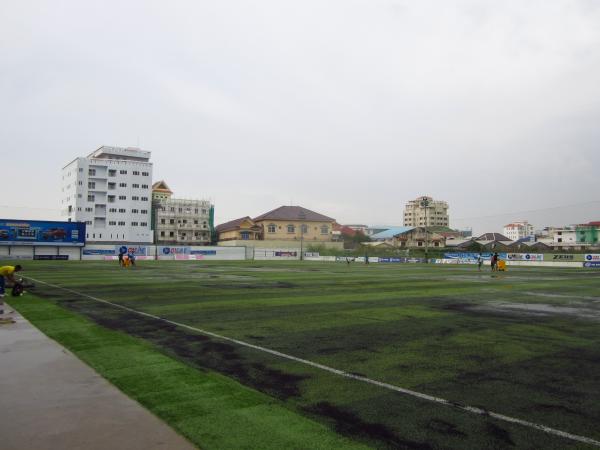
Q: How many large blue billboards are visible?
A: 1